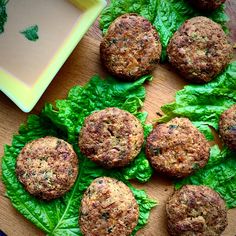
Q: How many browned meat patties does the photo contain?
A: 9